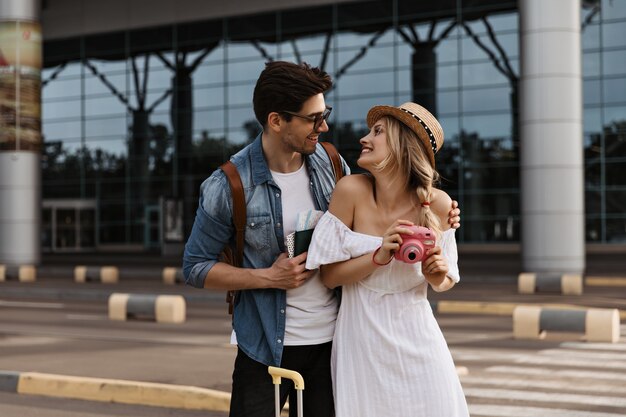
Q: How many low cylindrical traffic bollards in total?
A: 6